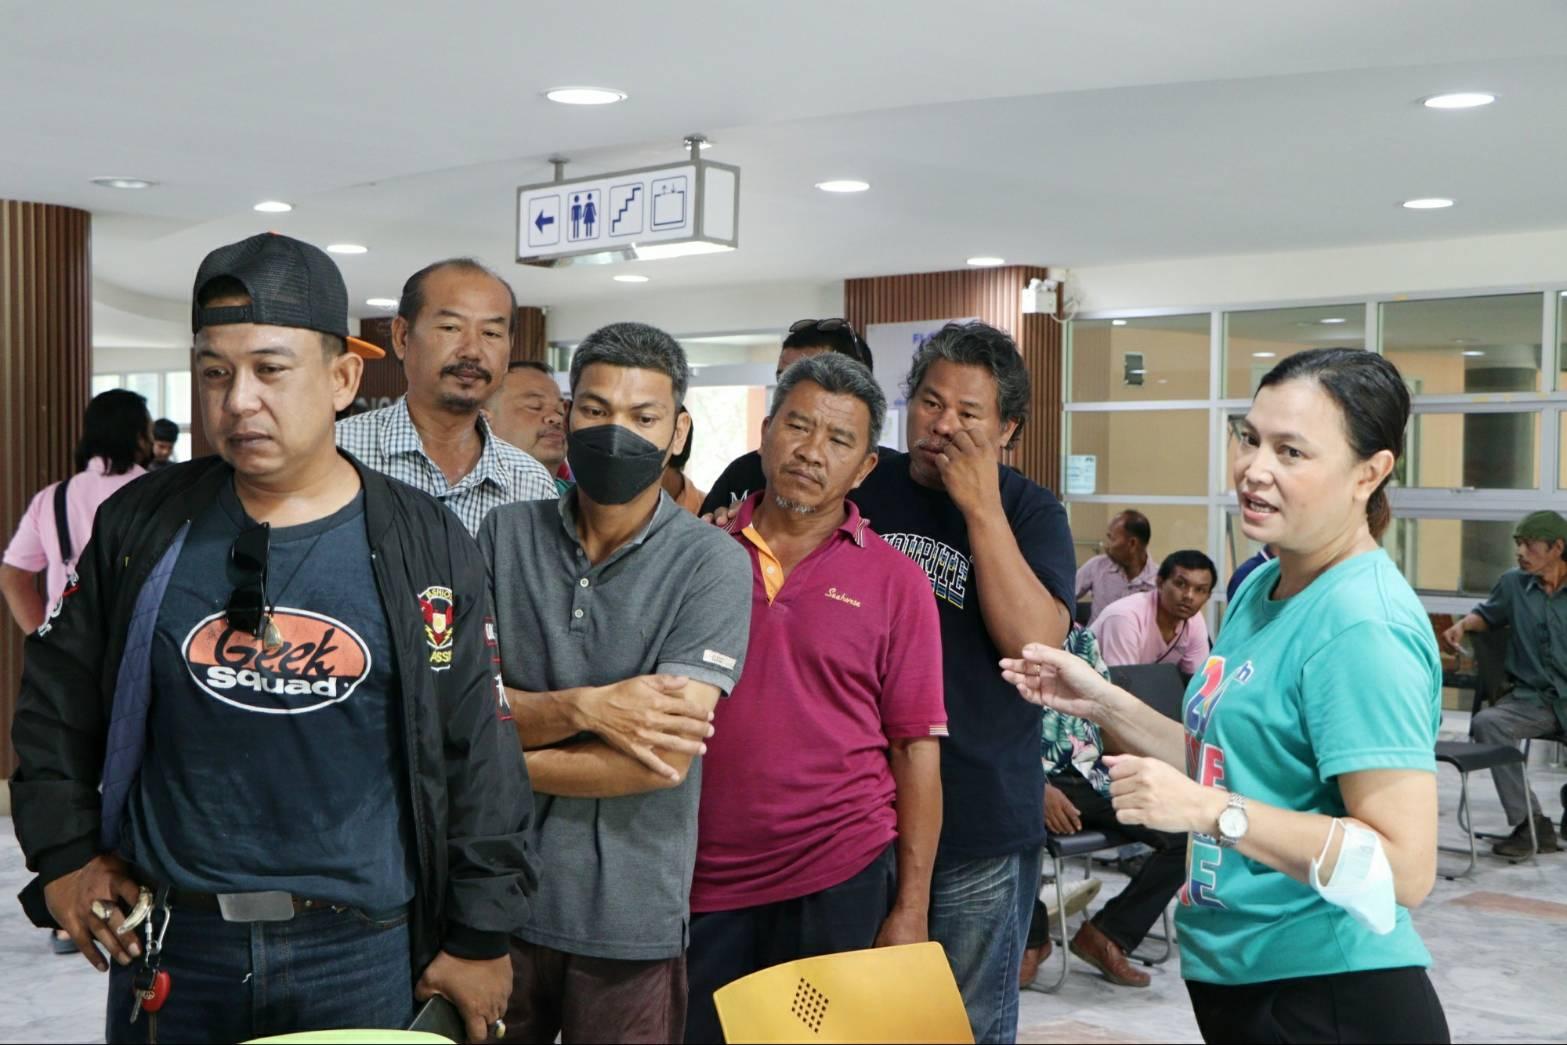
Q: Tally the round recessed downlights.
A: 10